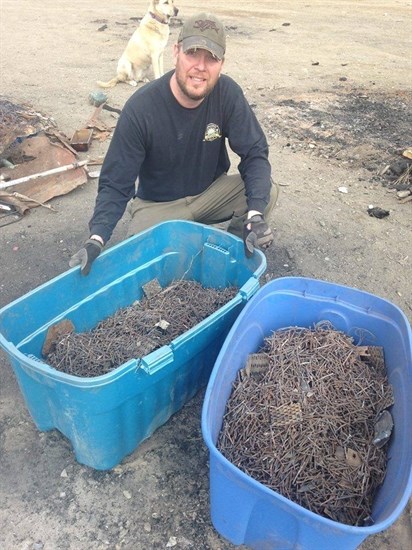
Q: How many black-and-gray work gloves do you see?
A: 2